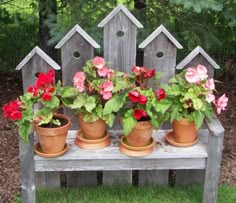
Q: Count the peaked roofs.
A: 5